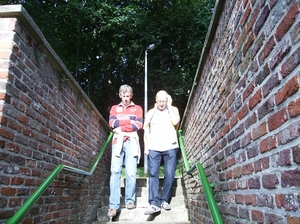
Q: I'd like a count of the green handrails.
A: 2